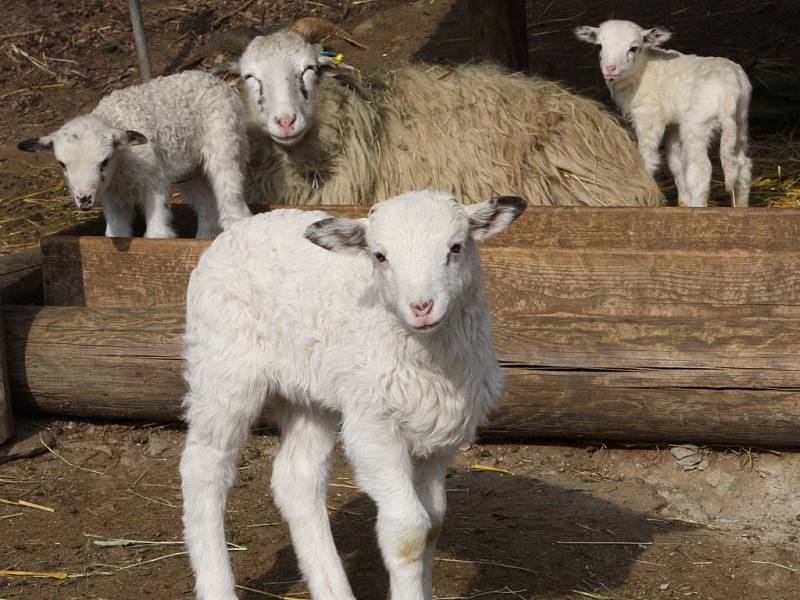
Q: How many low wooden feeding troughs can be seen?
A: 1